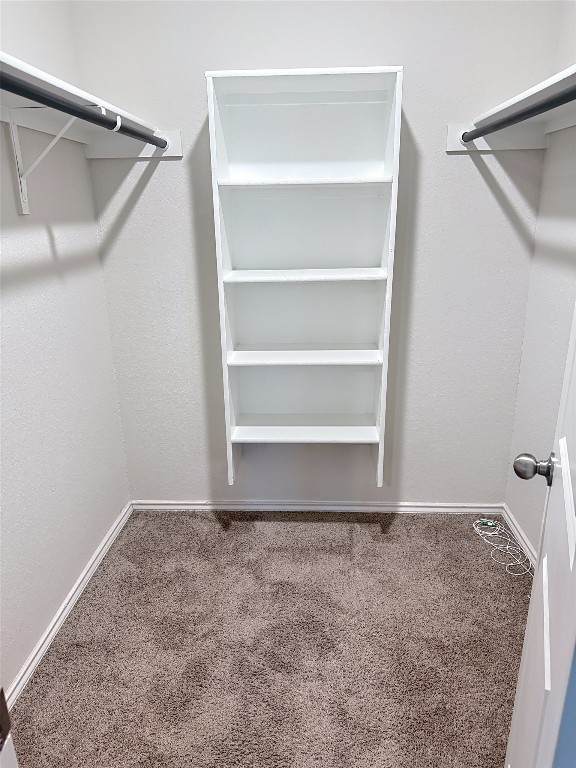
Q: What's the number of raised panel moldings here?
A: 2